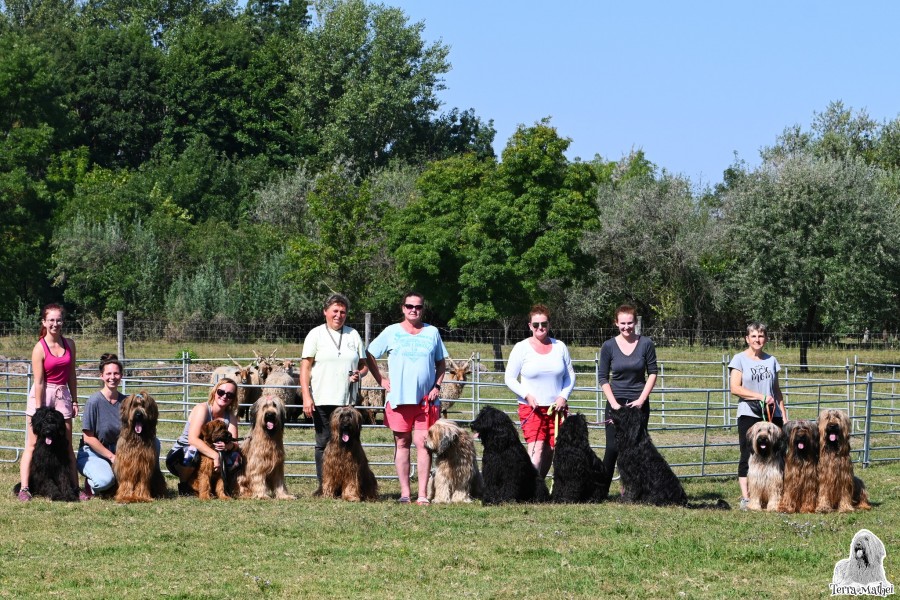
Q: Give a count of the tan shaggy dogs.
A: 8